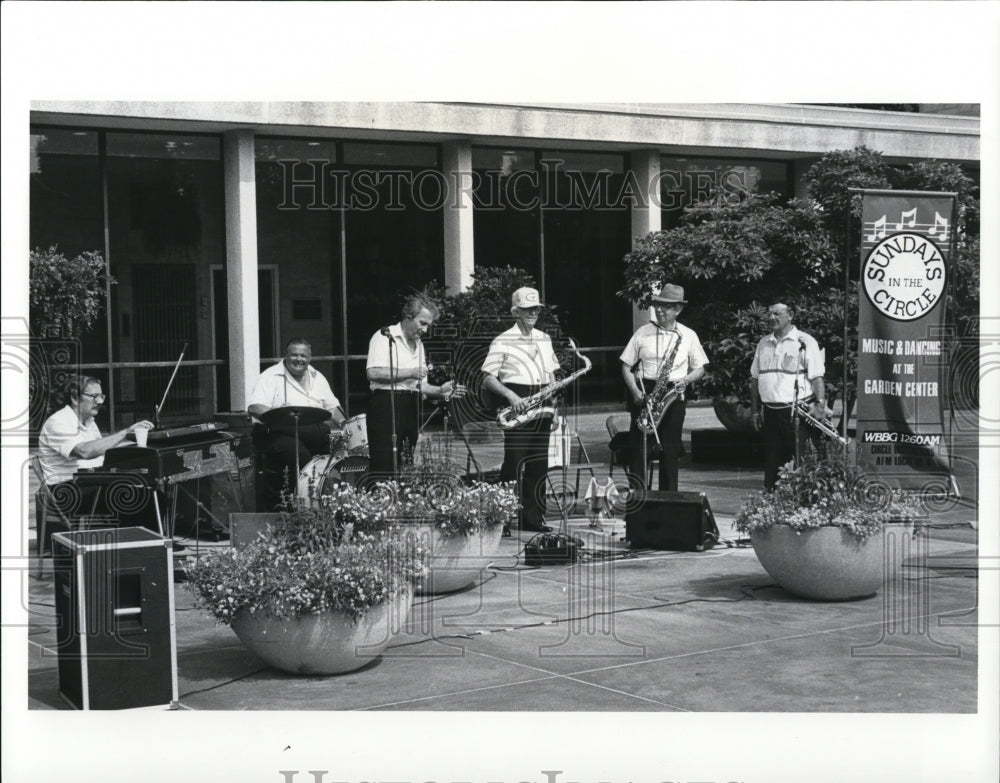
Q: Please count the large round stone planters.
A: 3